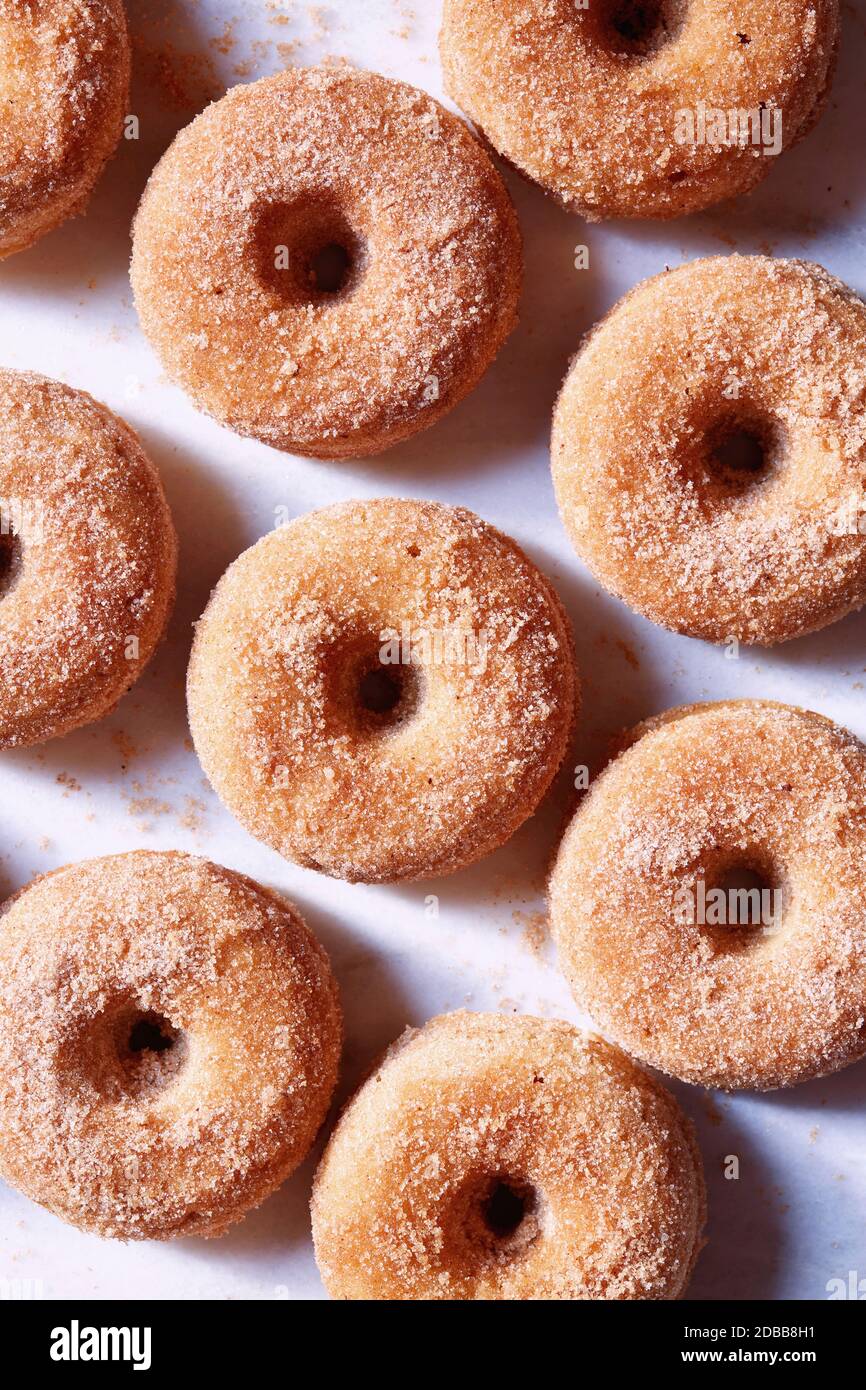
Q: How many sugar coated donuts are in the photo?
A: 9